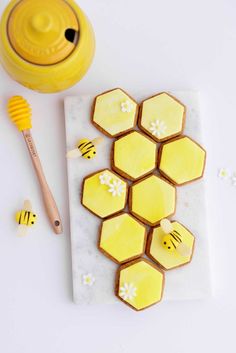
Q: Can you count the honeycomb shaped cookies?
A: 9